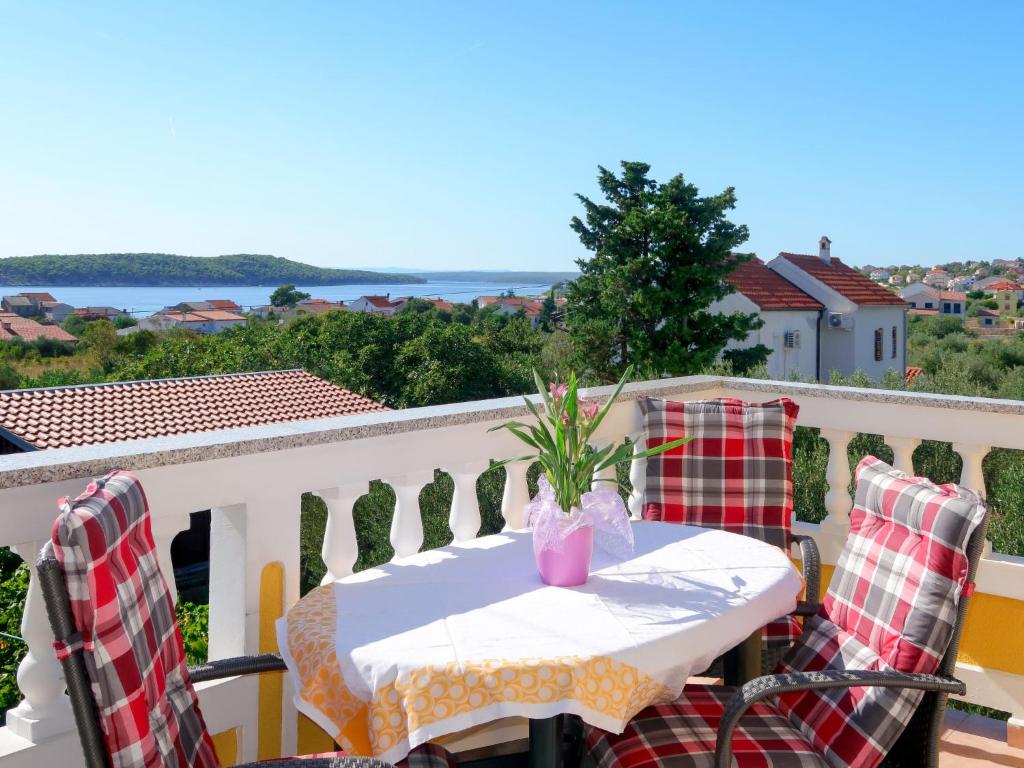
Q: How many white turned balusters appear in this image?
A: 11